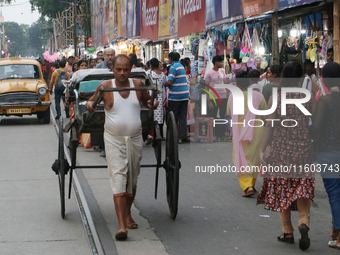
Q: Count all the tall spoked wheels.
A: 2